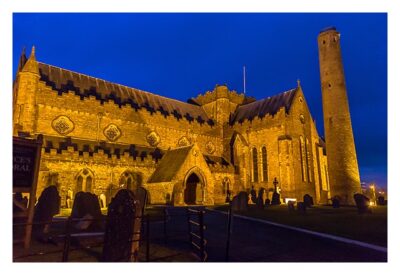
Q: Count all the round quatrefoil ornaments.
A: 5